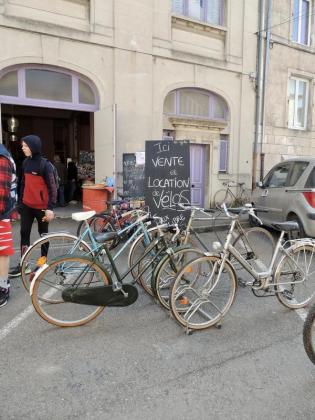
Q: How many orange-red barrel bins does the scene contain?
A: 1